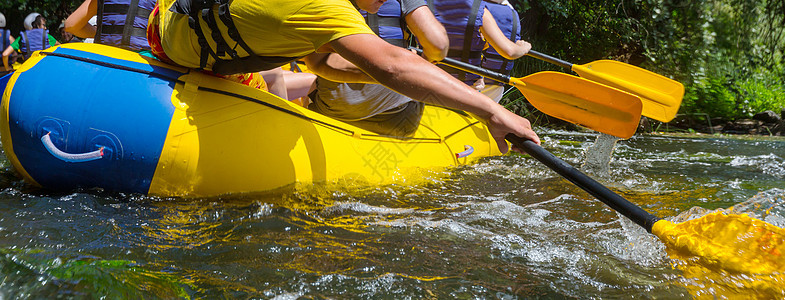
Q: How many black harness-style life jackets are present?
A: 1